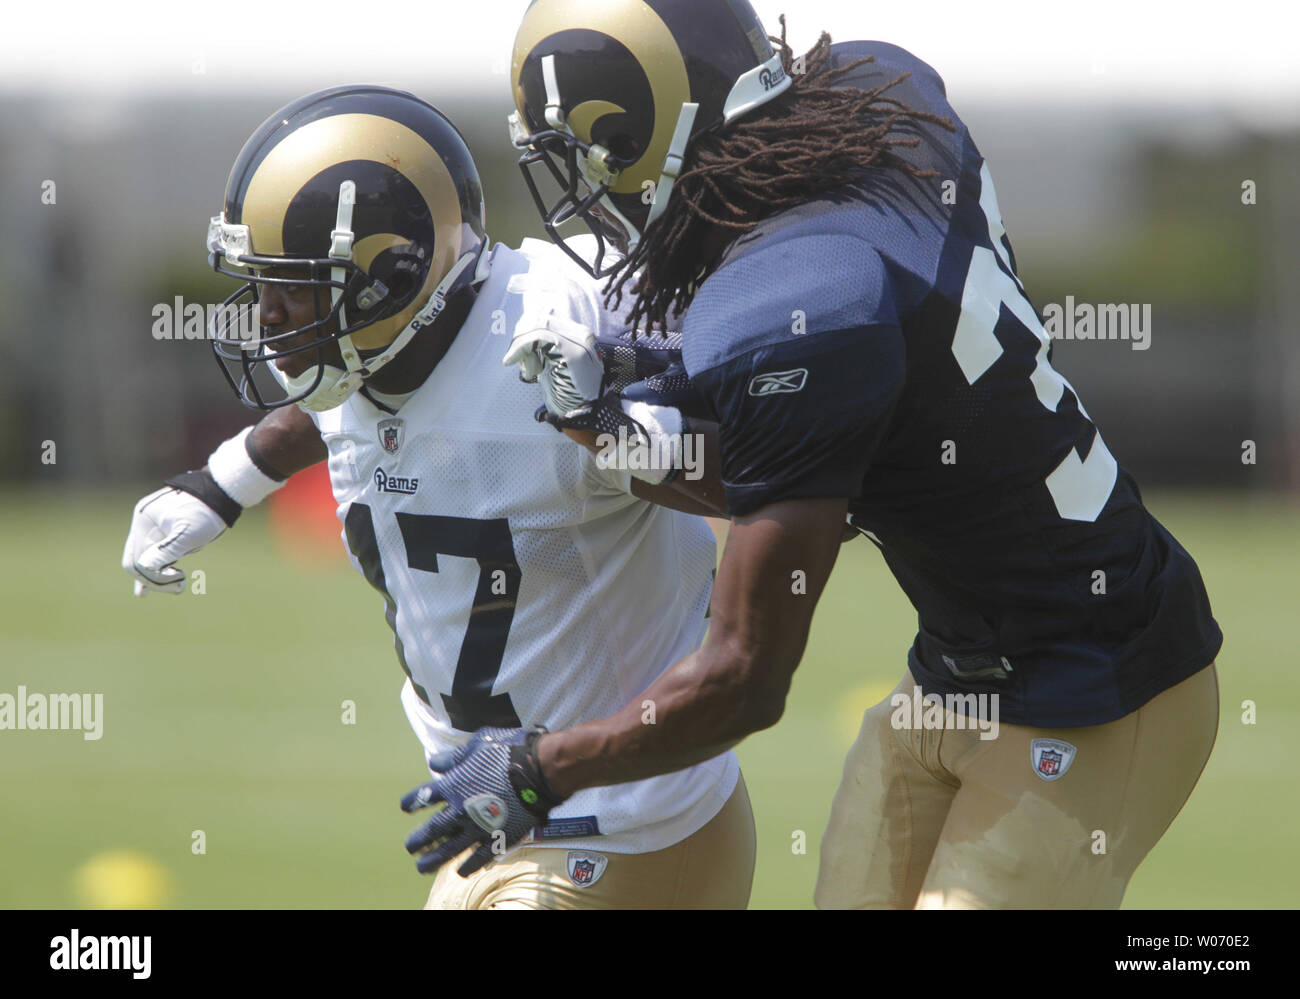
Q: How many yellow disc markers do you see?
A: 2